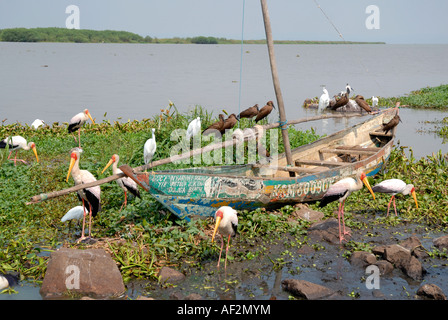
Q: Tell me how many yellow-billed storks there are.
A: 7